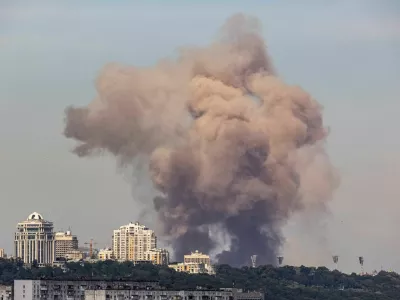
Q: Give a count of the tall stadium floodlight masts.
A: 4